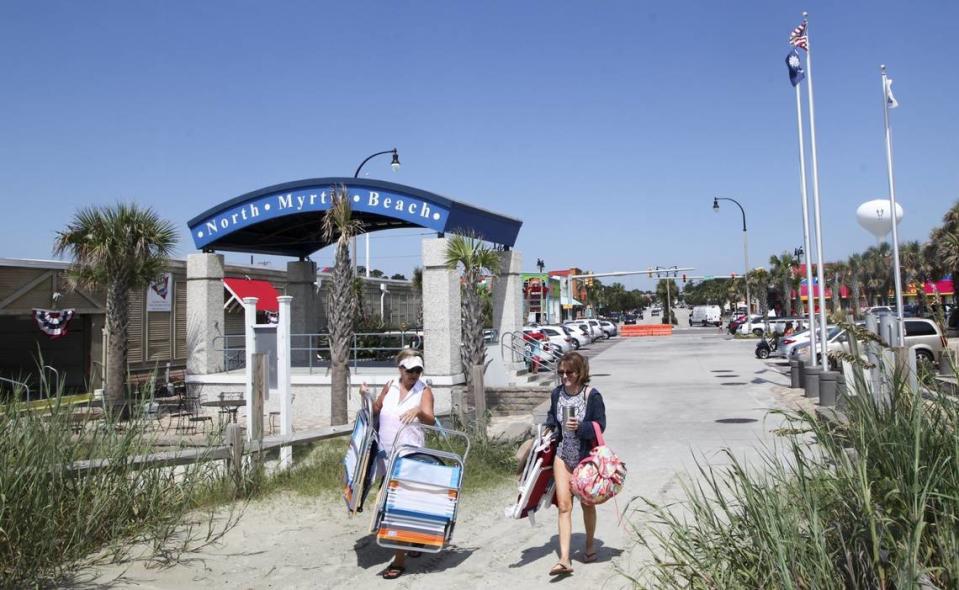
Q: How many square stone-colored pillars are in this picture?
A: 4